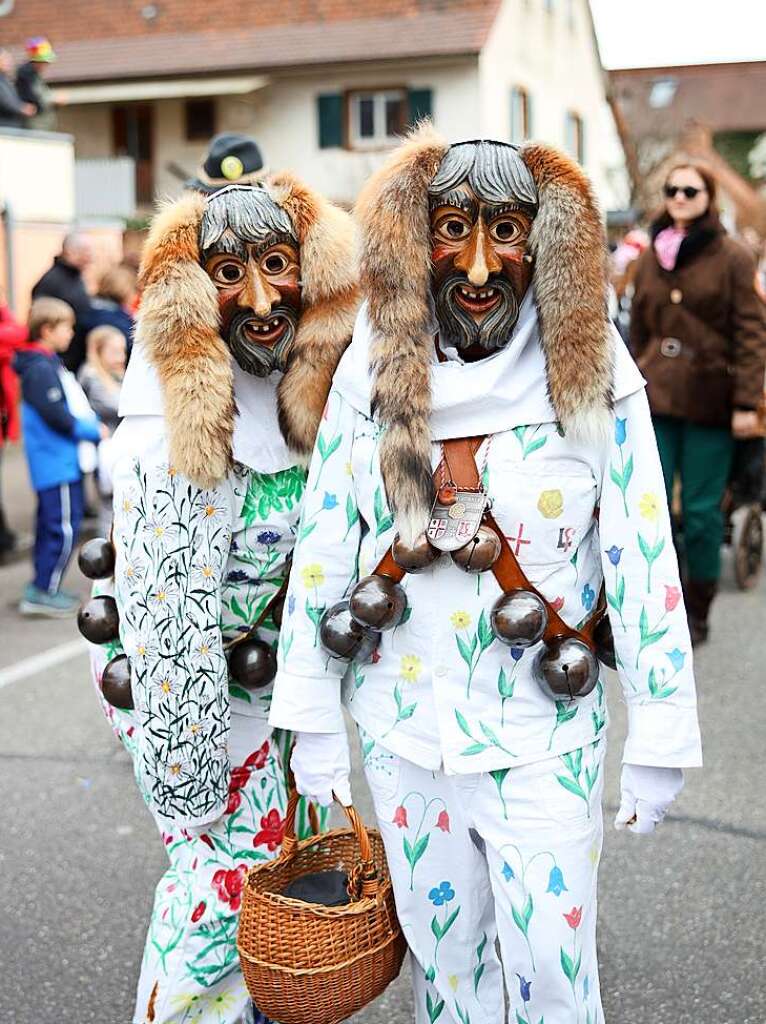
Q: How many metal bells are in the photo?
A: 12